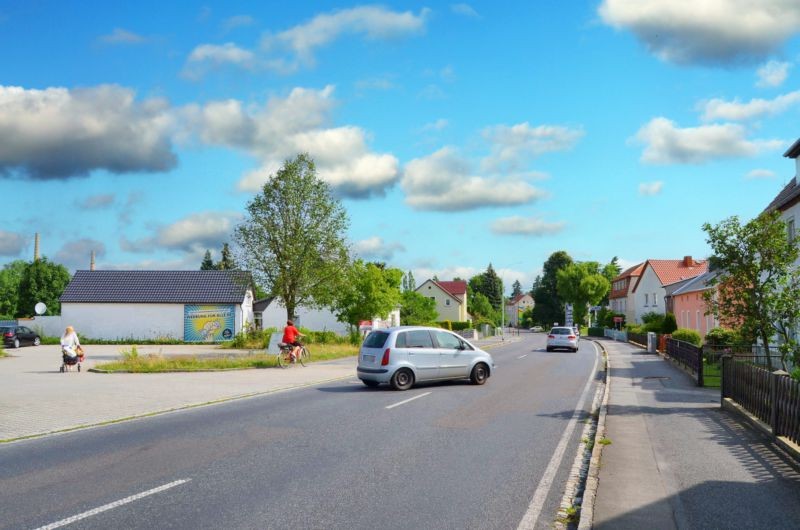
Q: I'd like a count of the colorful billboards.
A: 1